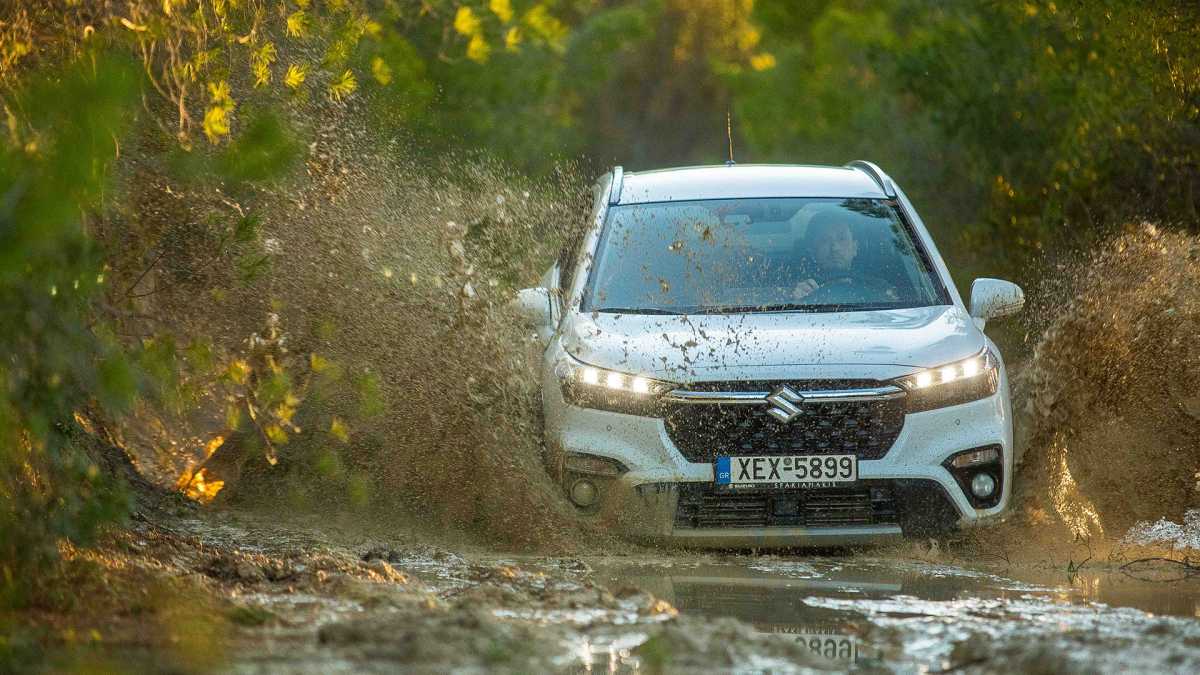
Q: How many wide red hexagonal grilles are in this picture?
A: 0